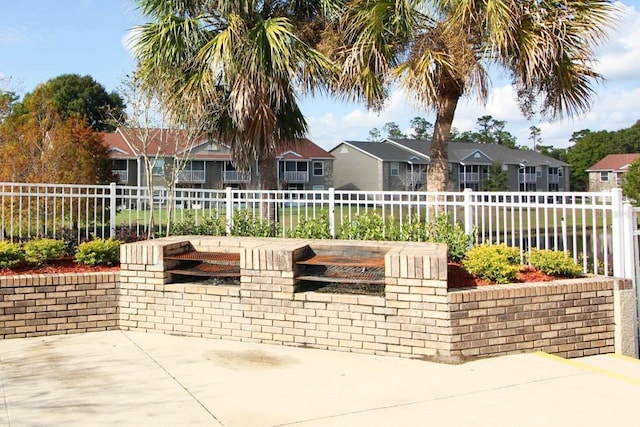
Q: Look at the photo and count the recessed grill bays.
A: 2